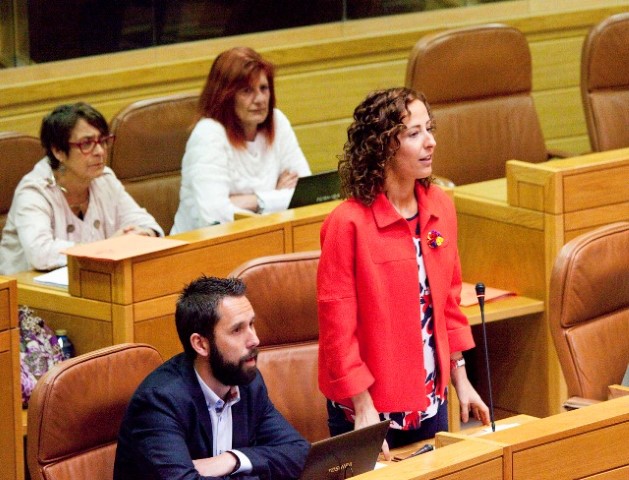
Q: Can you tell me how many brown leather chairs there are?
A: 7